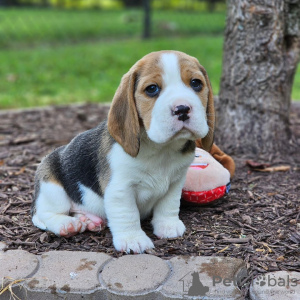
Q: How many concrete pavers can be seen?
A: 5